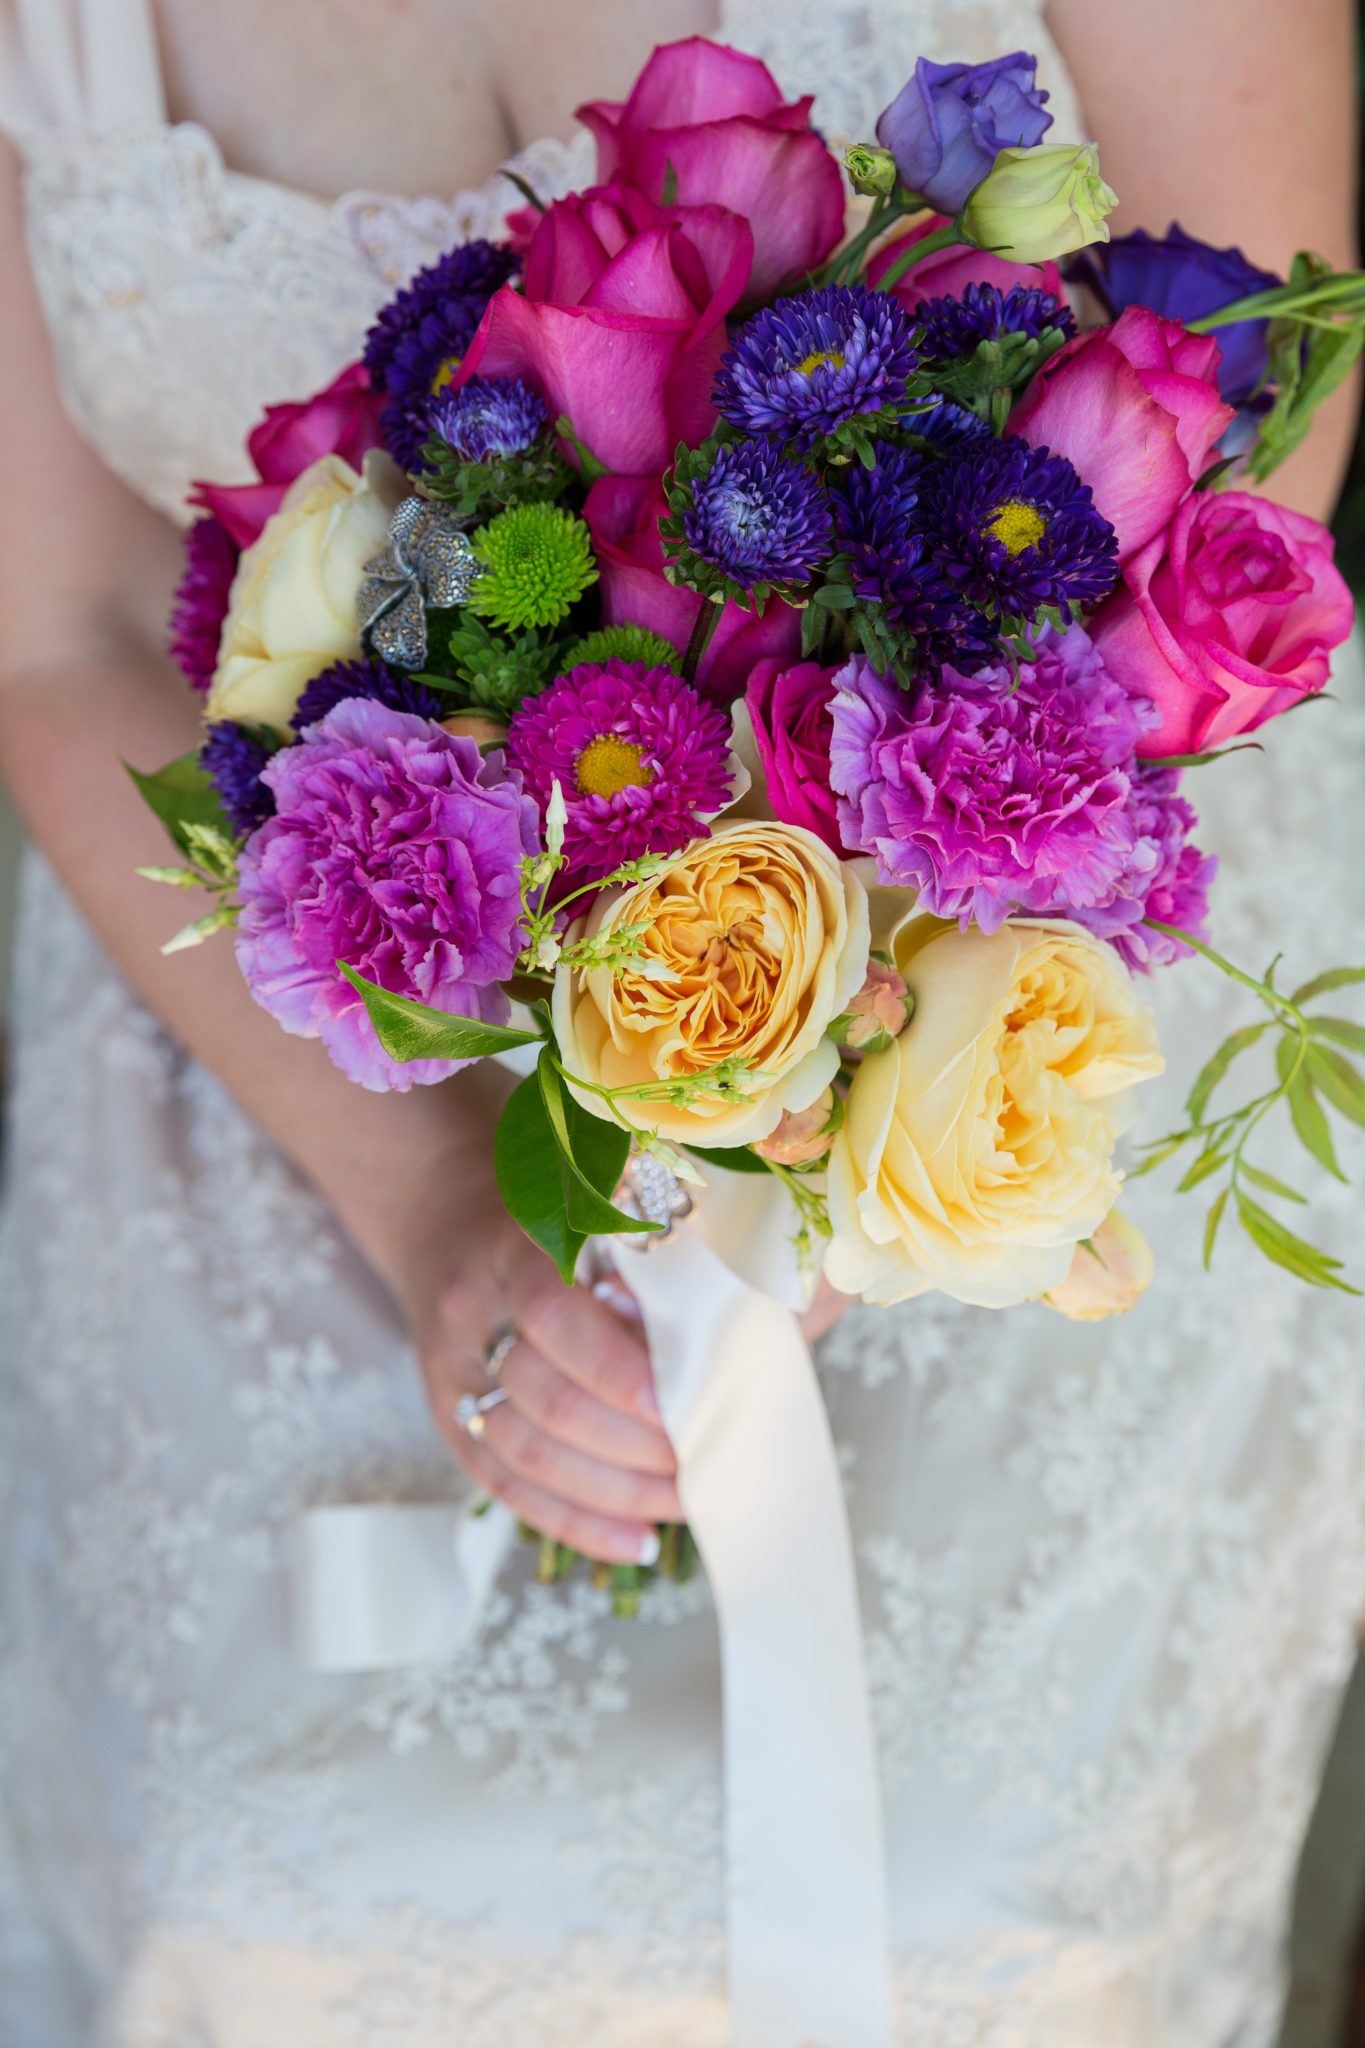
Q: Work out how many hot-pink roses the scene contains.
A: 8